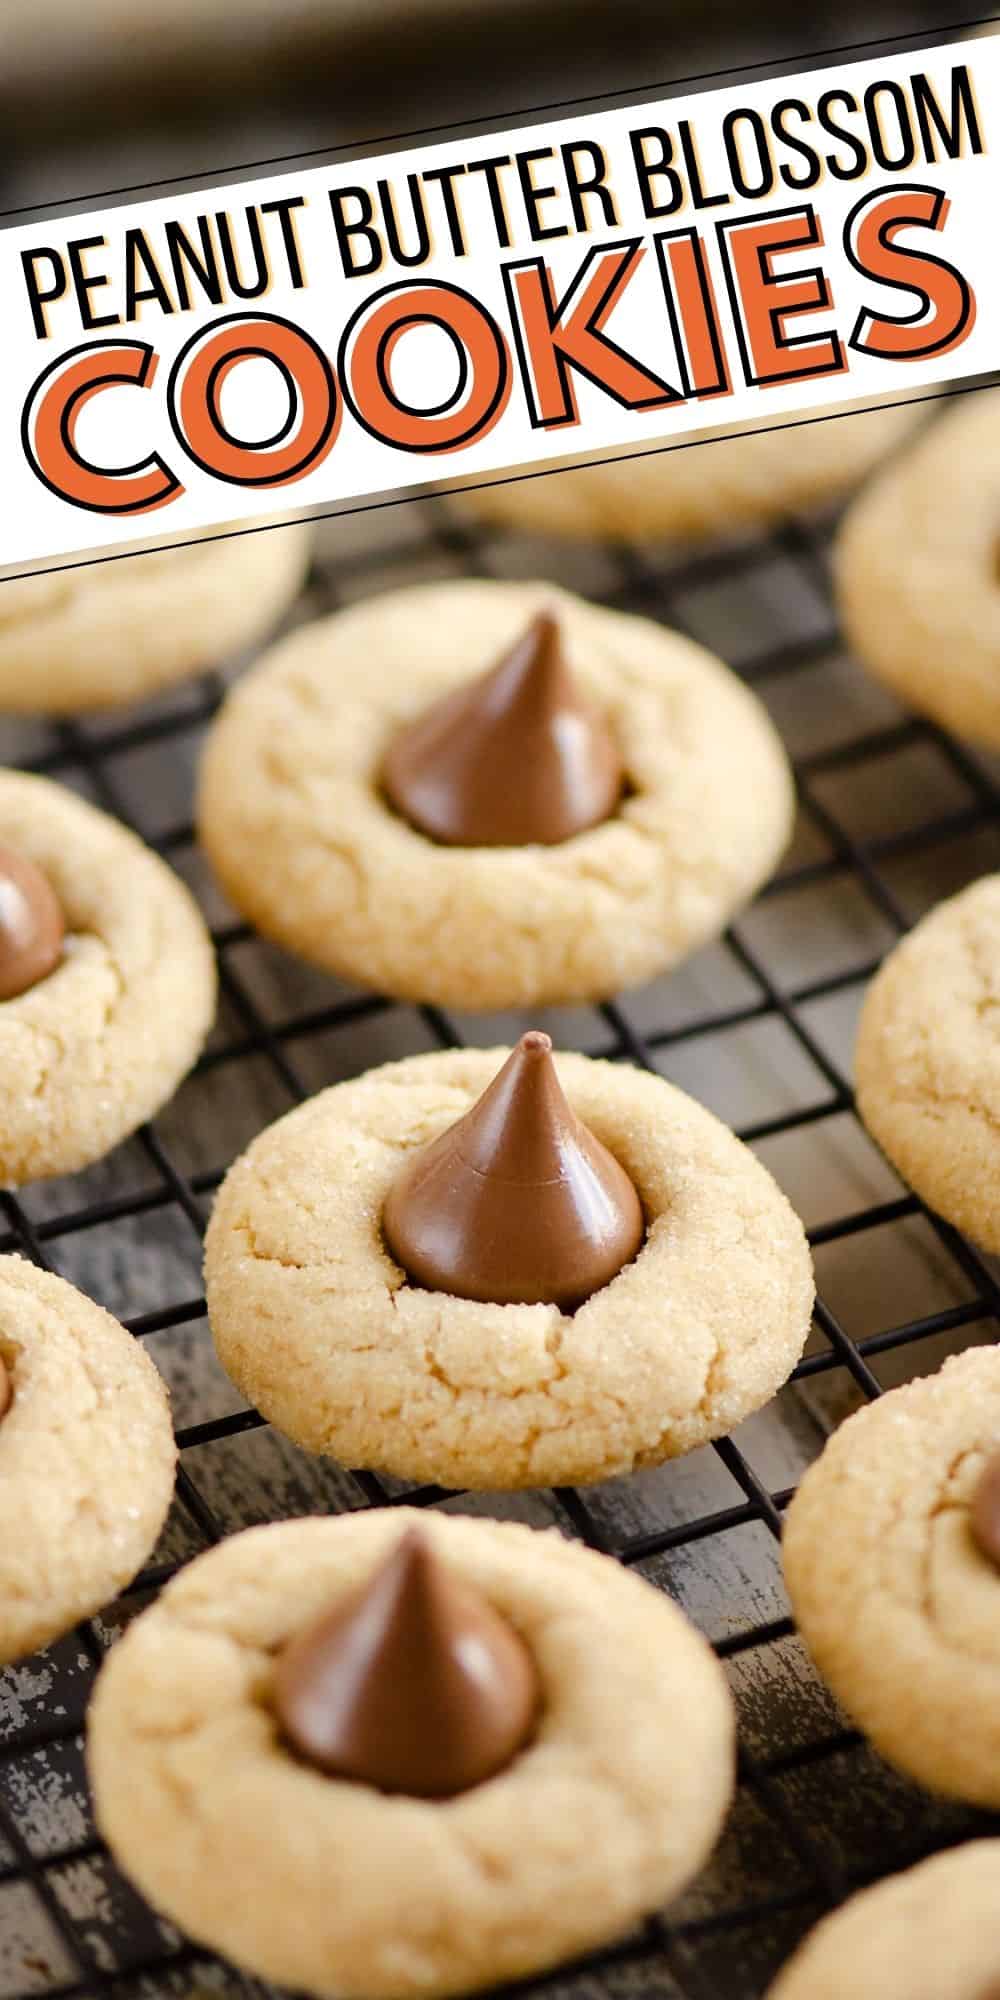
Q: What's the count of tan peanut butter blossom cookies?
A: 11